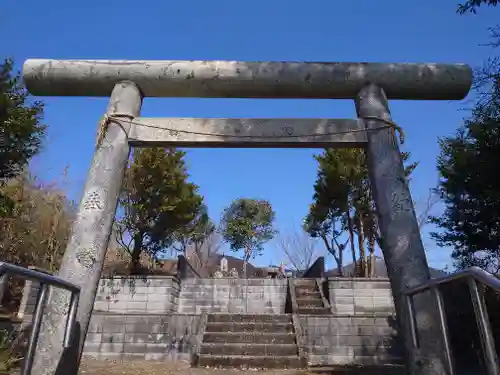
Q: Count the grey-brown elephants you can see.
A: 0